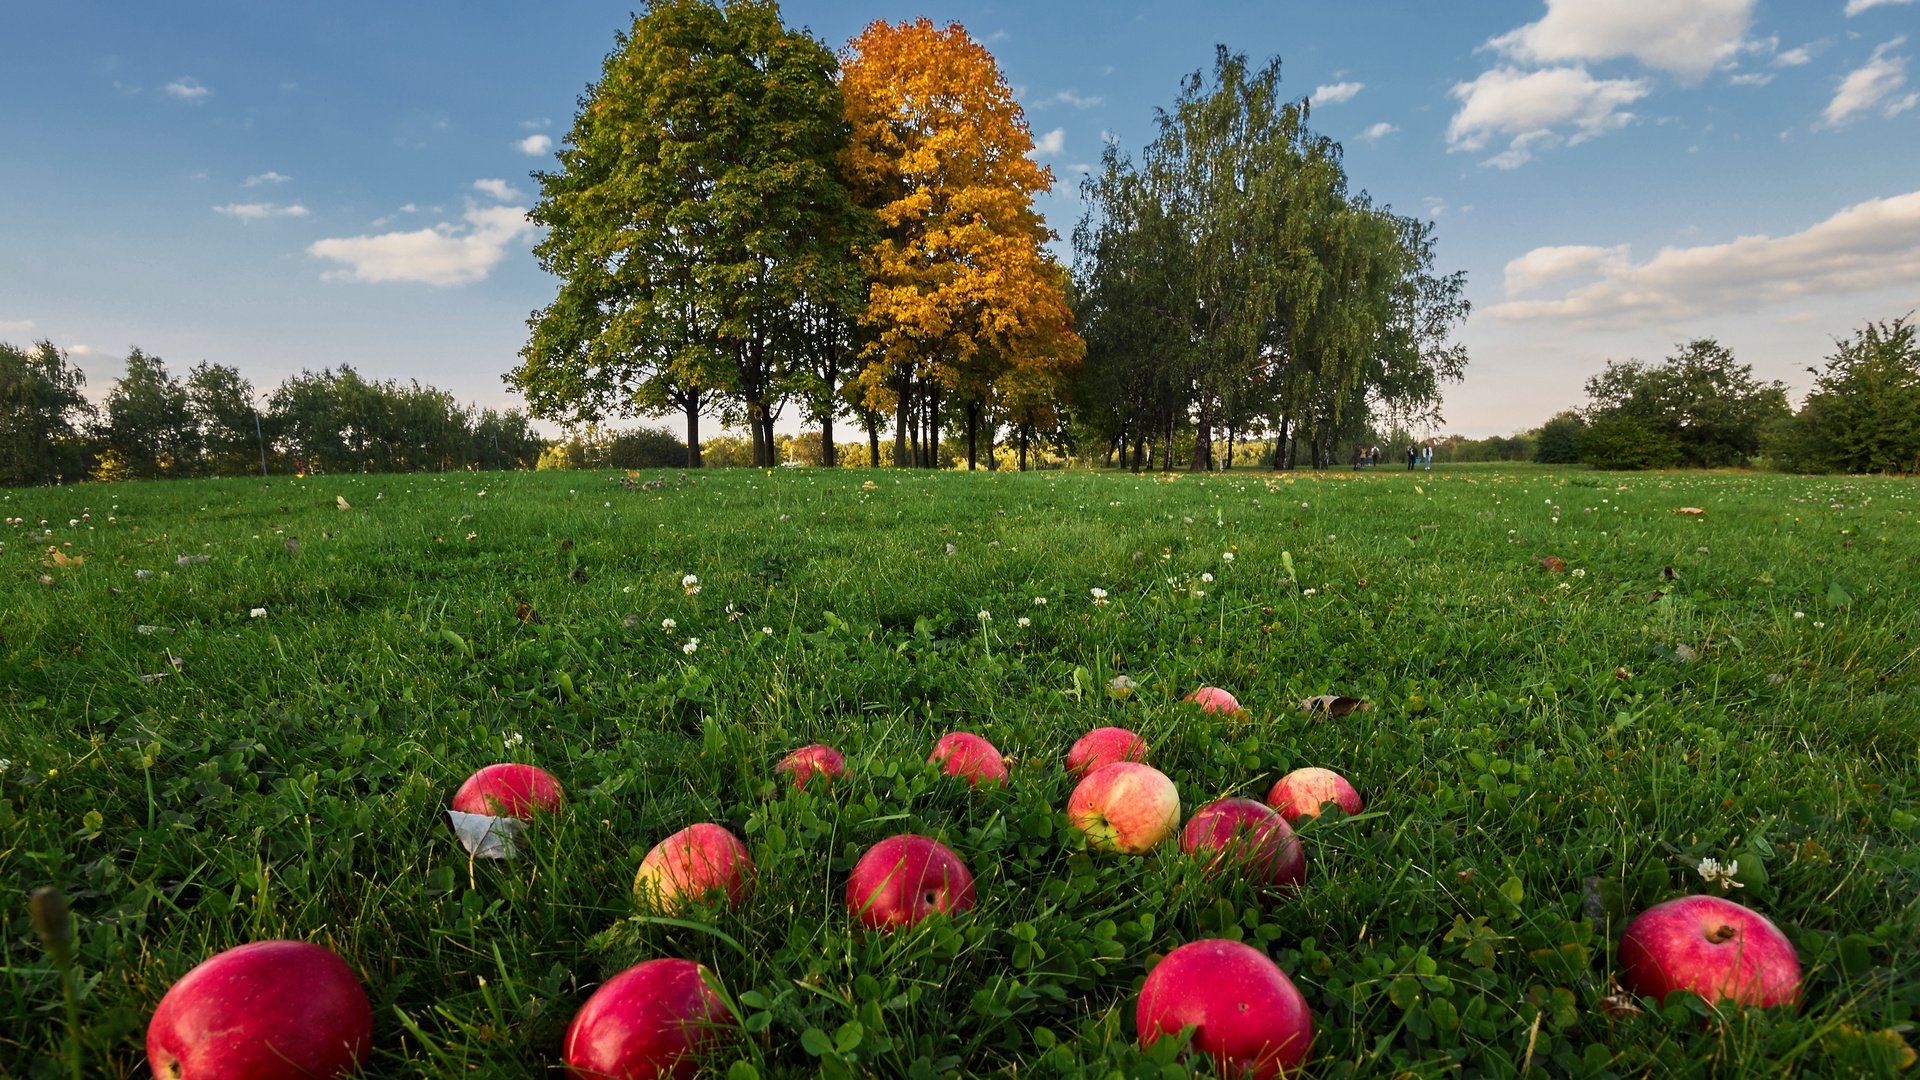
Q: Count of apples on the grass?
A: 14